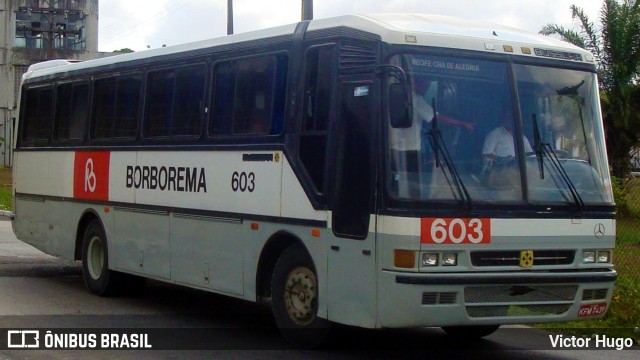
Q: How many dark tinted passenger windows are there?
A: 5